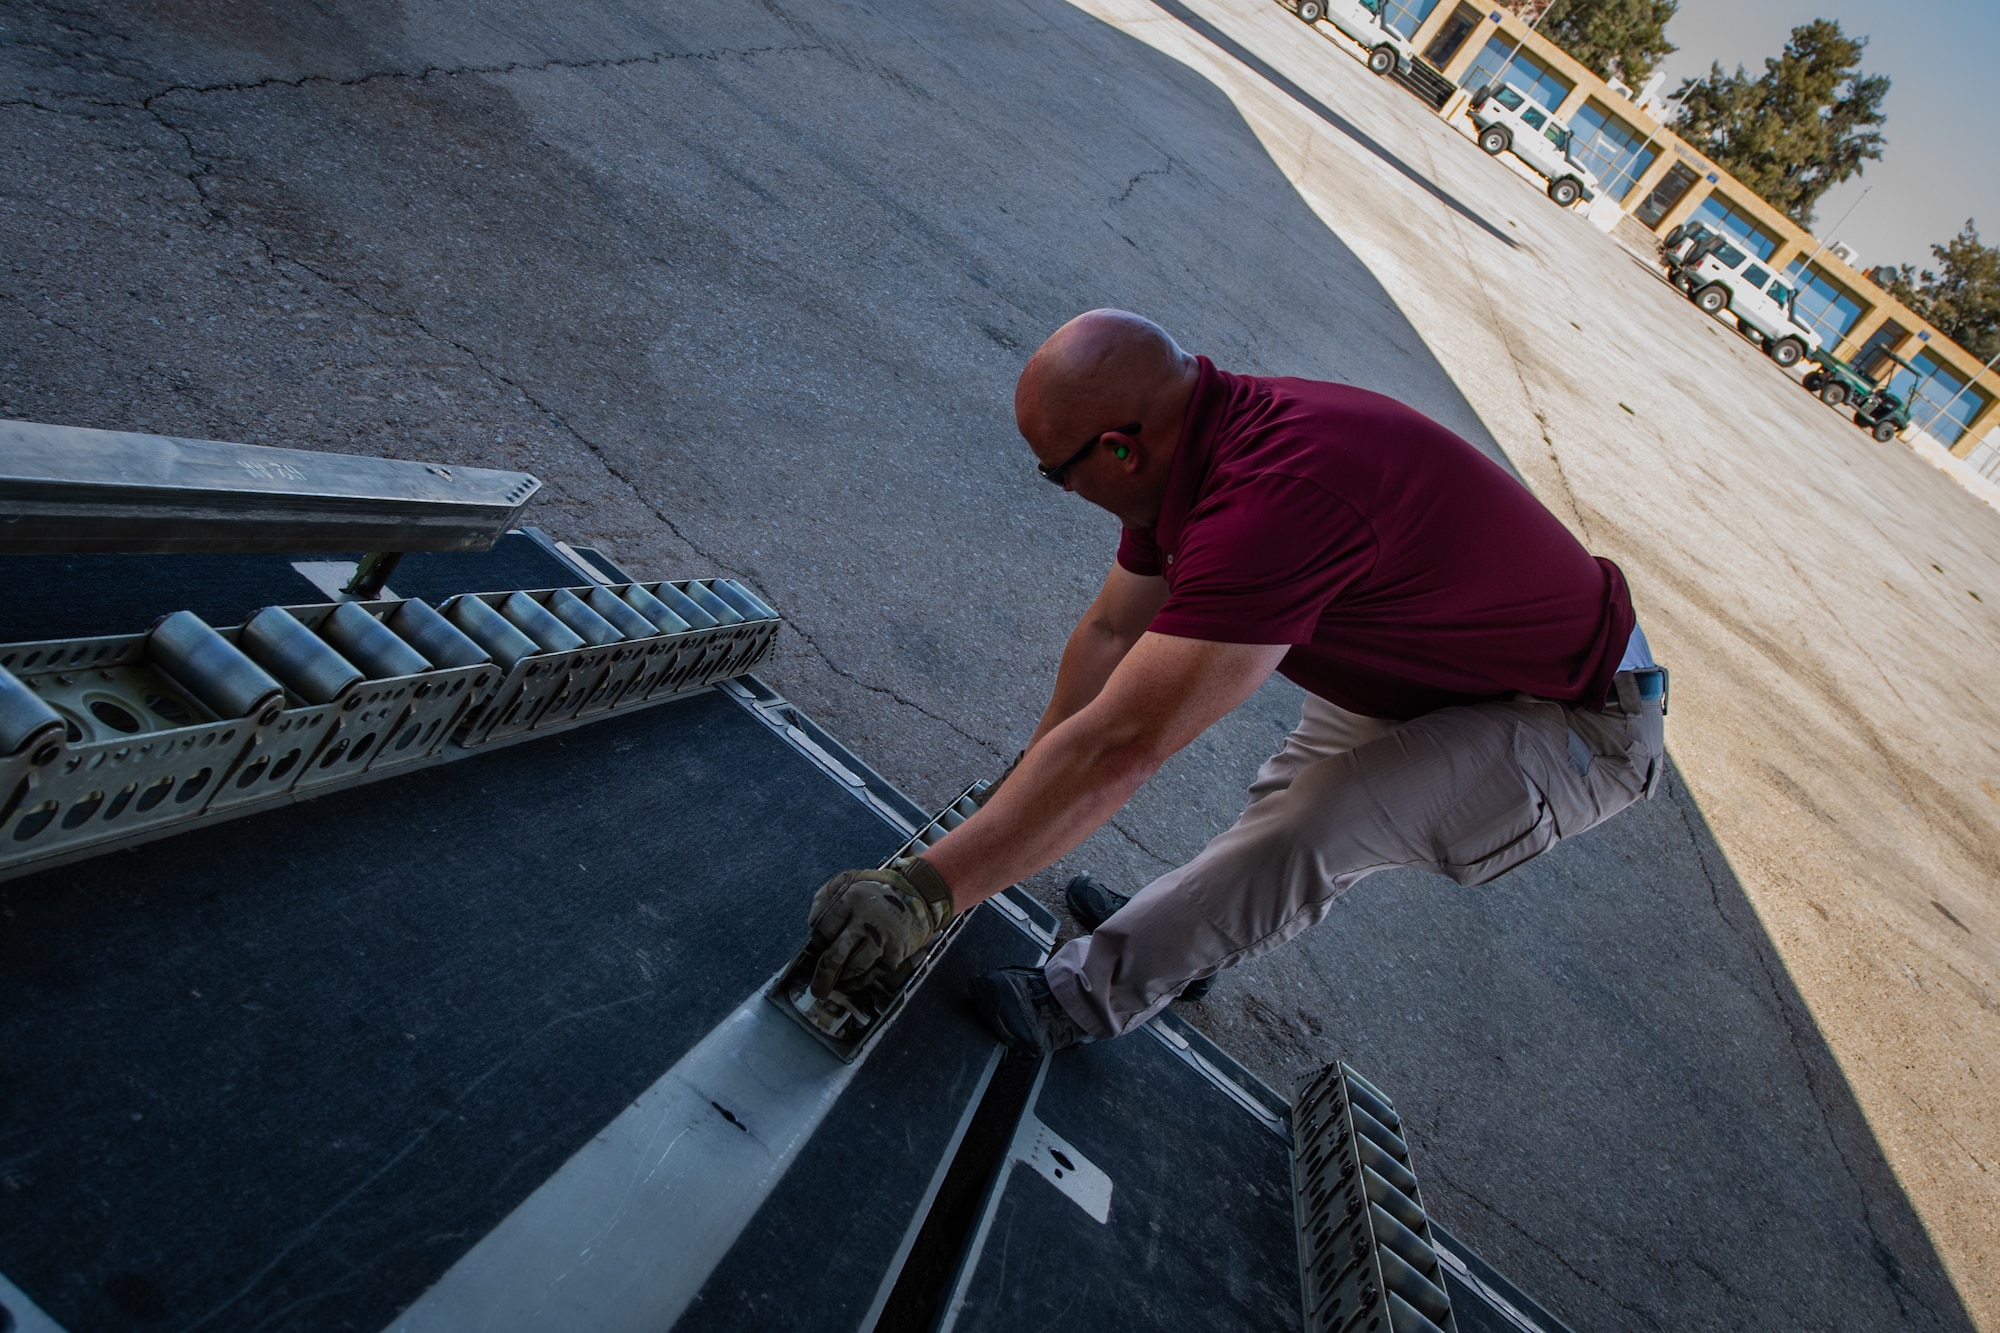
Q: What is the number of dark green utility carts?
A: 1